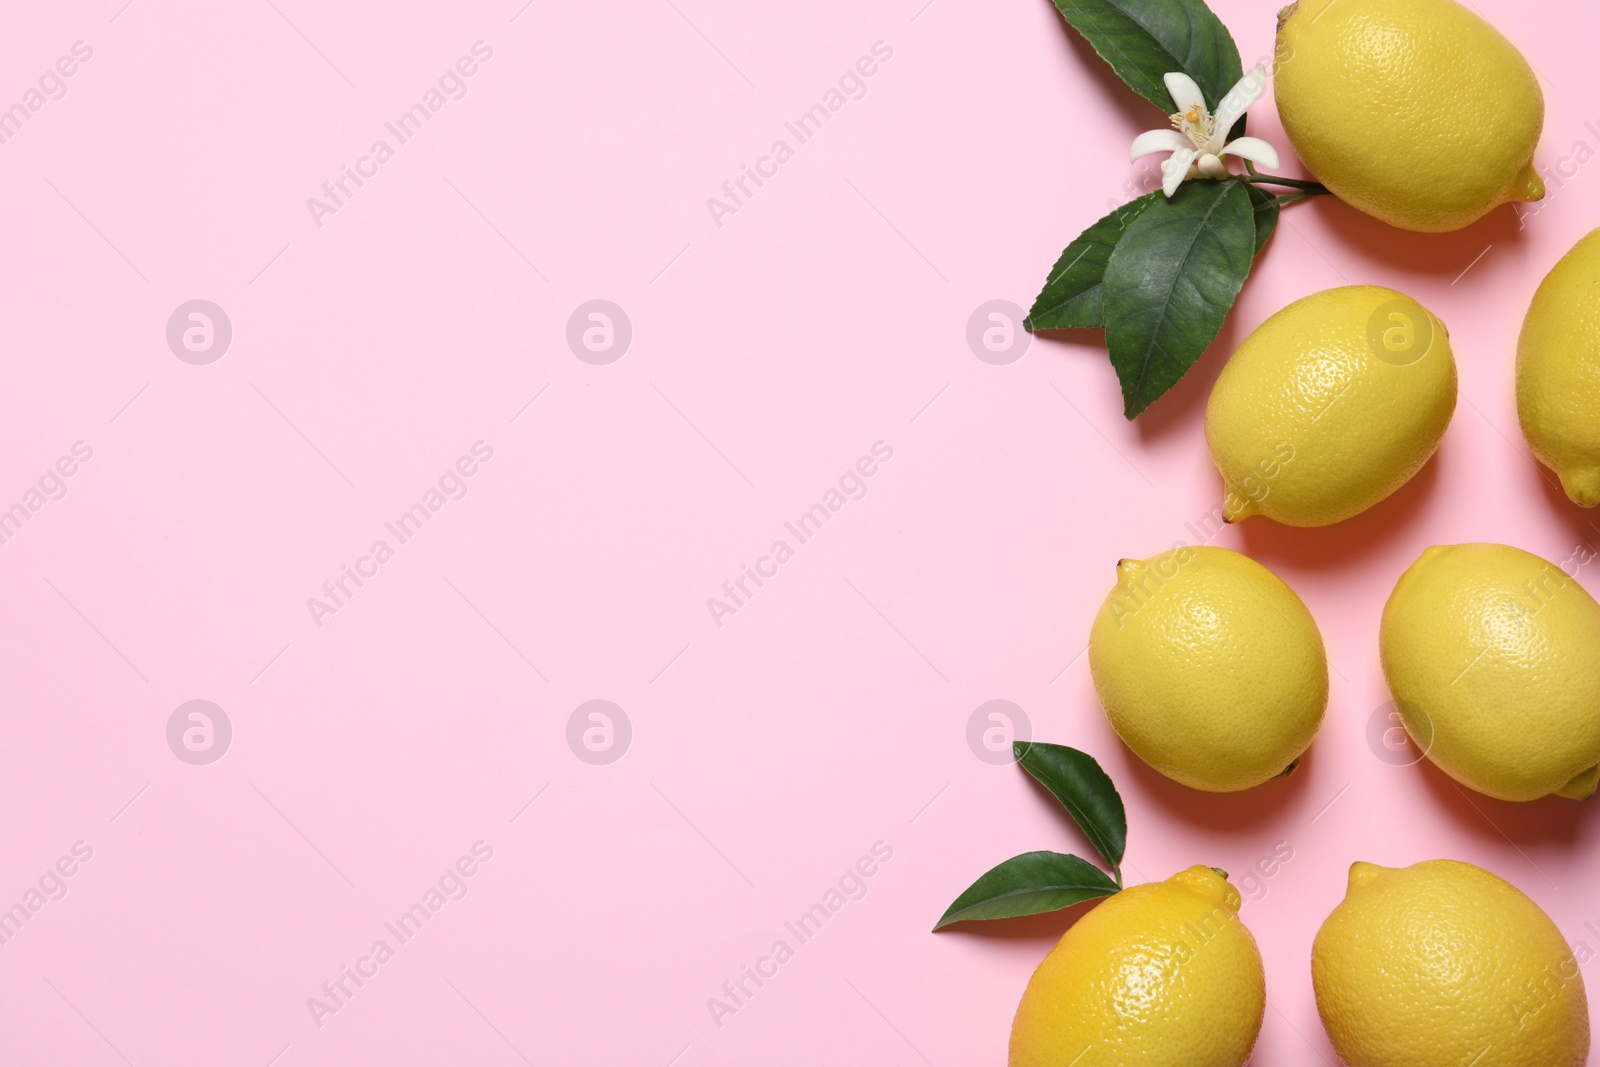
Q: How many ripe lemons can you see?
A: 7